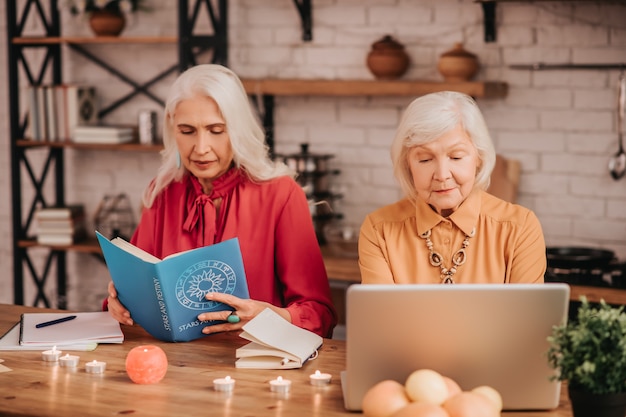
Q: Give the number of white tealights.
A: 6